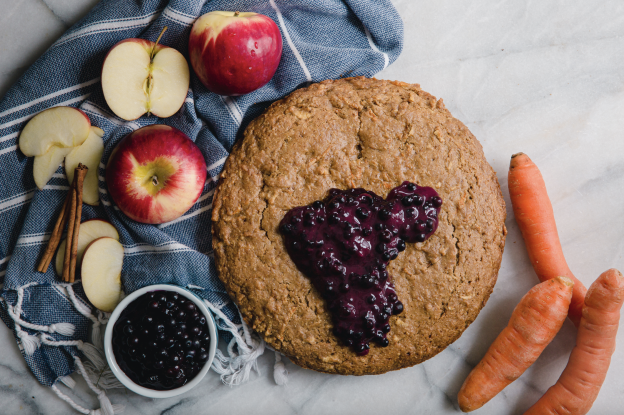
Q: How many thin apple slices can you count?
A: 5